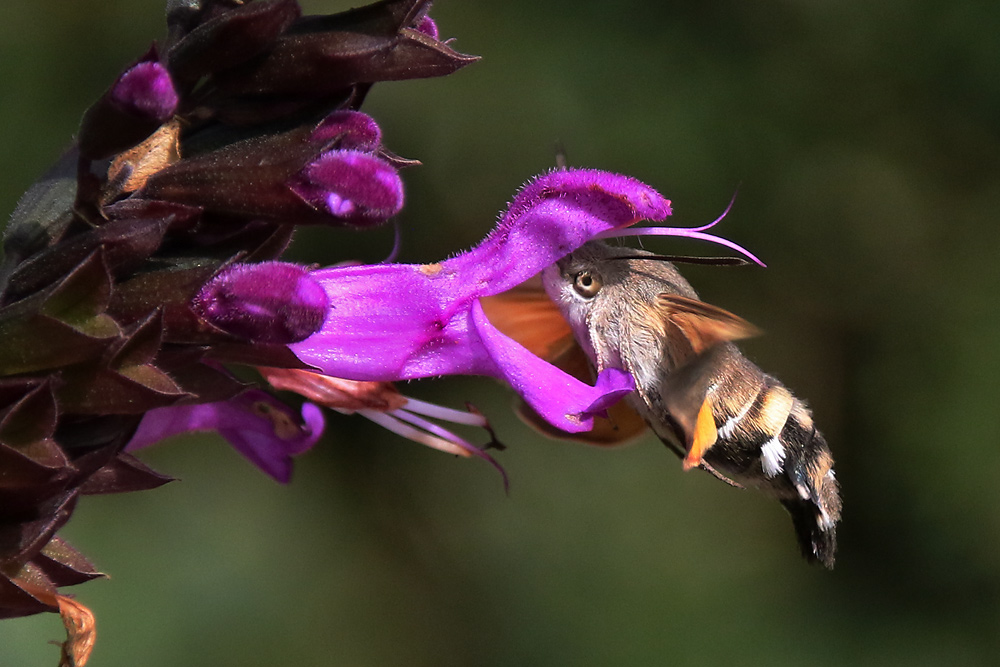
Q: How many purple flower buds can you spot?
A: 5